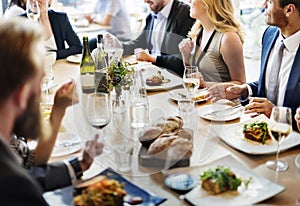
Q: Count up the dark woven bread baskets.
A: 1